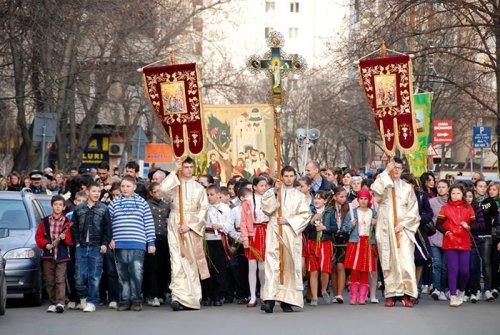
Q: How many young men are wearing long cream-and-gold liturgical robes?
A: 3